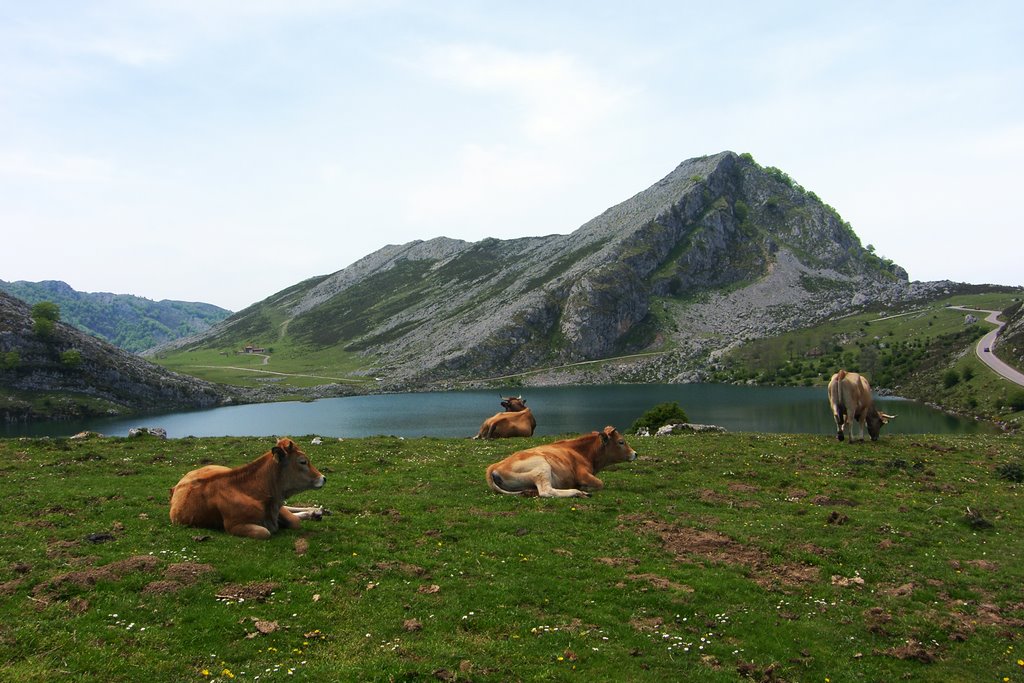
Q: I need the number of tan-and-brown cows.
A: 4